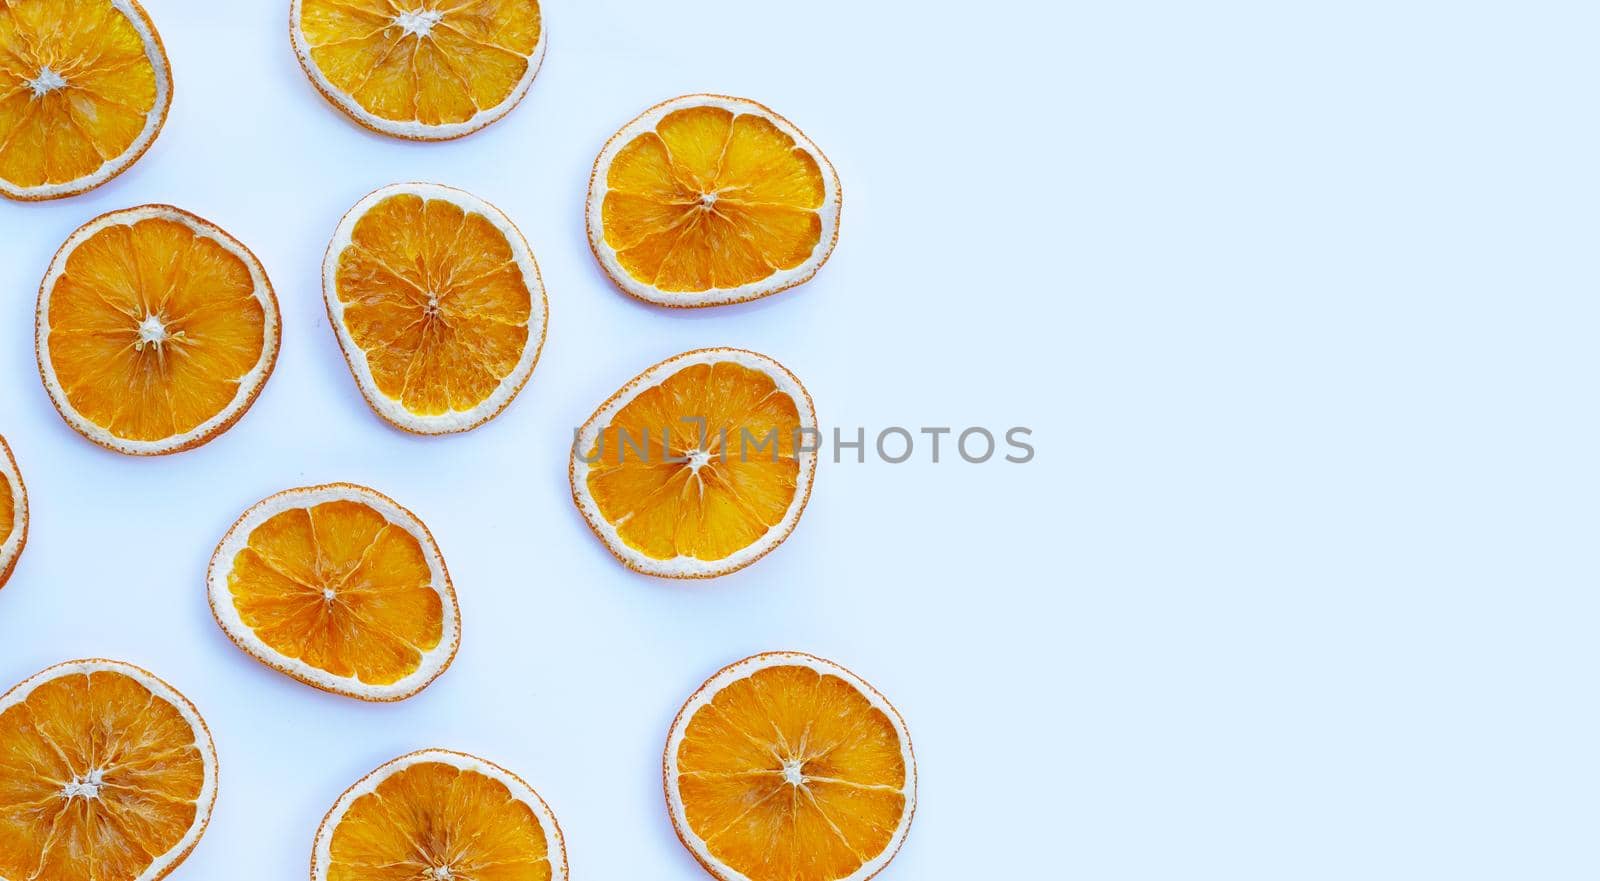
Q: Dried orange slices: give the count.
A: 11